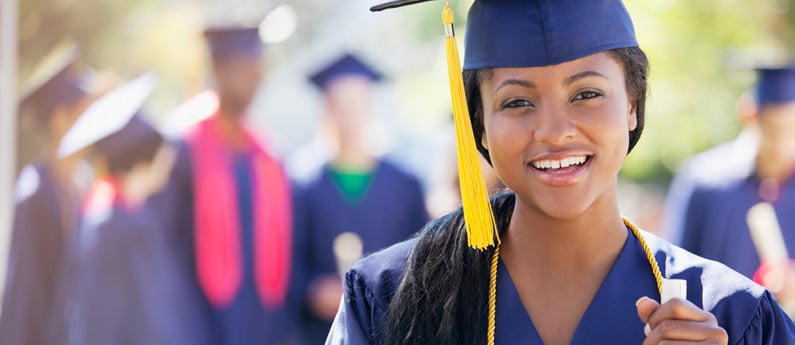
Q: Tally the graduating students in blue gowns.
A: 6